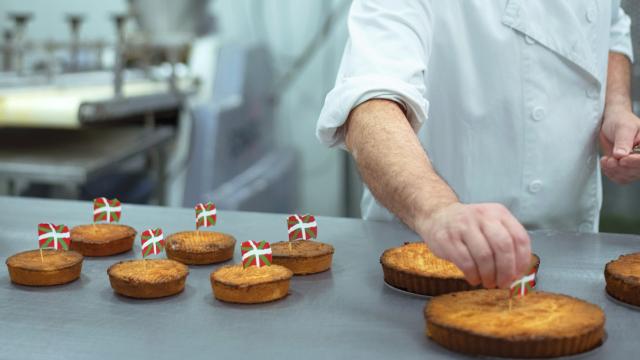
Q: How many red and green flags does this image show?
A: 7